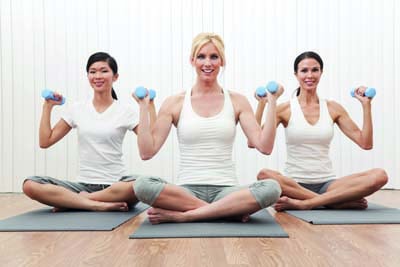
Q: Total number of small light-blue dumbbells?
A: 6